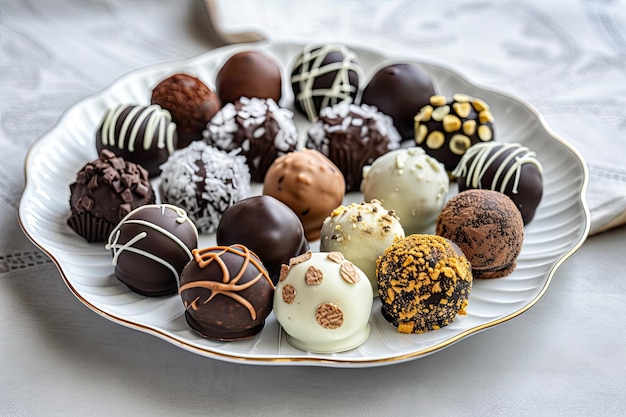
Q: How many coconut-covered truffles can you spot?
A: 3